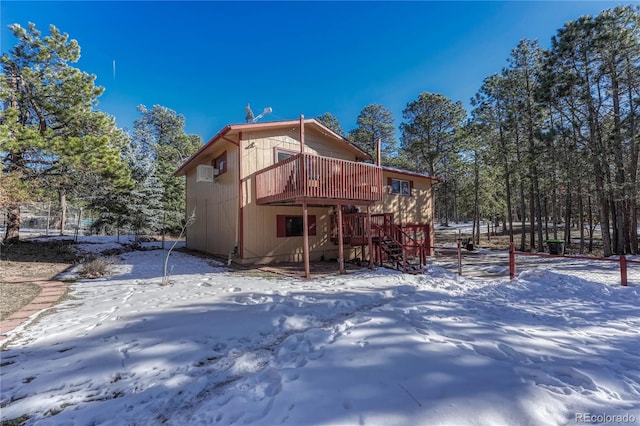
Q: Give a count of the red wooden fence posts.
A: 3